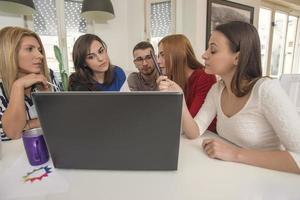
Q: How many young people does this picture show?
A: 5